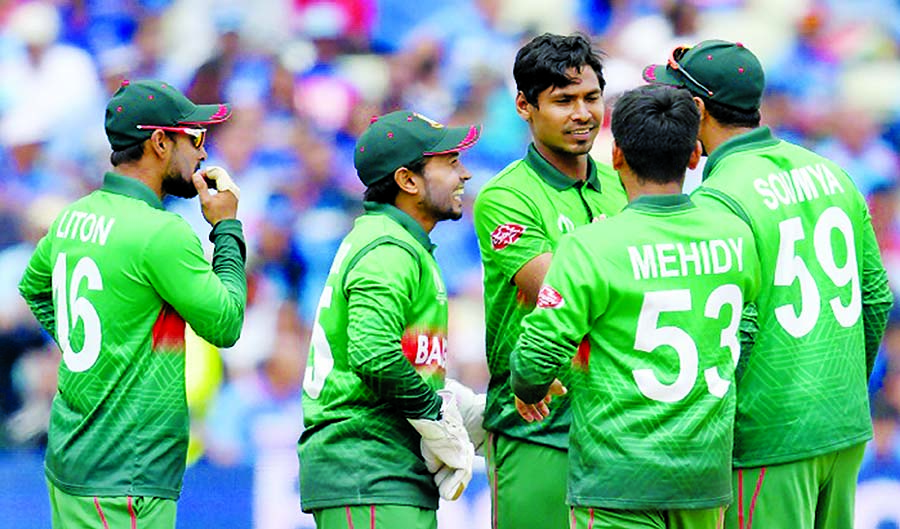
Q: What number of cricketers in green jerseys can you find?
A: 5